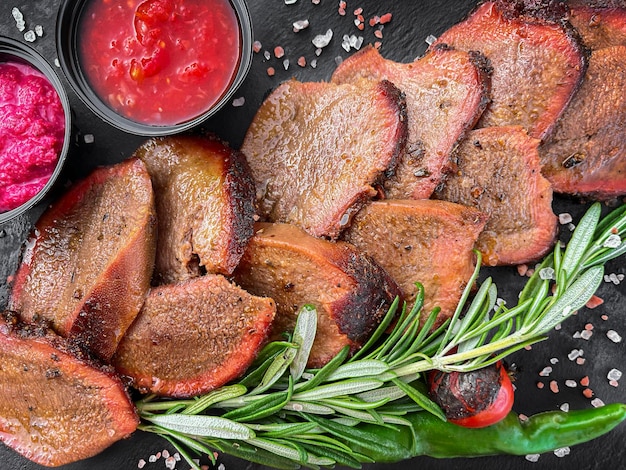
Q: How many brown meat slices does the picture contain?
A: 12